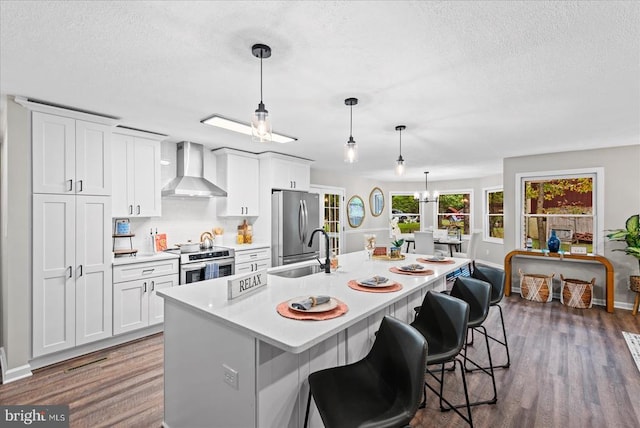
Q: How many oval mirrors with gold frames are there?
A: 2